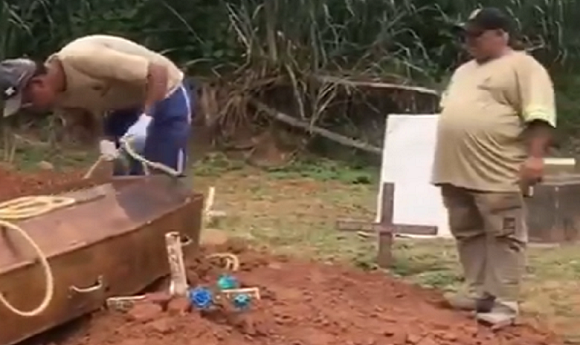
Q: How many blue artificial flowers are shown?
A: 3